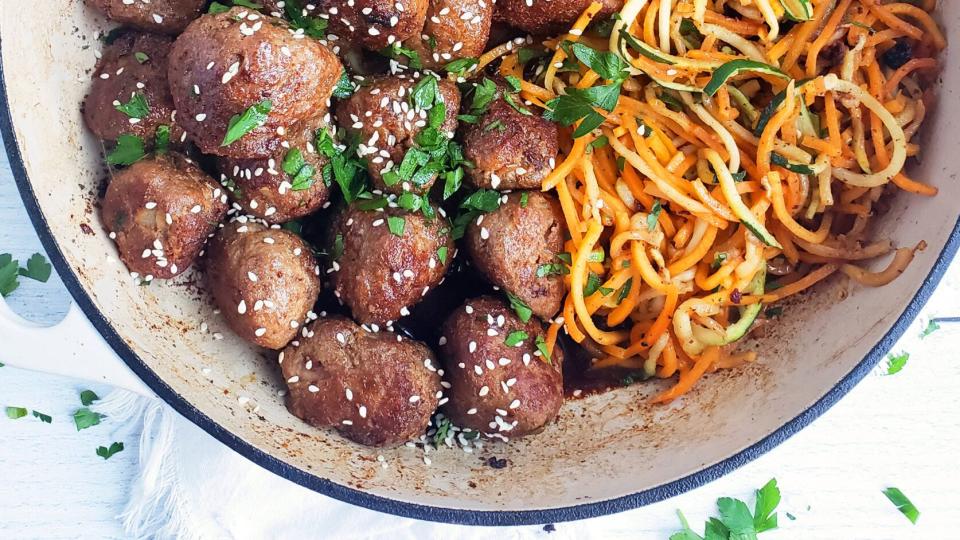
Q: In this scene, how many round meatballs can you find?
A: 15